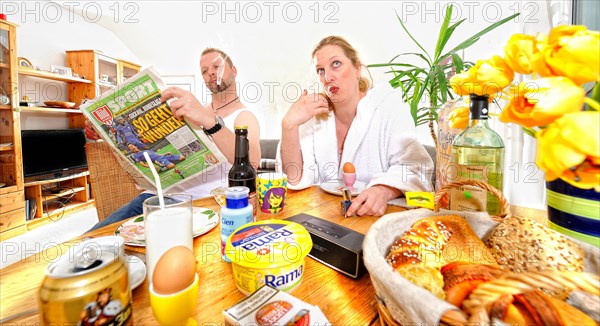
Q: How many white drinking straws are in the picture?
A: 1